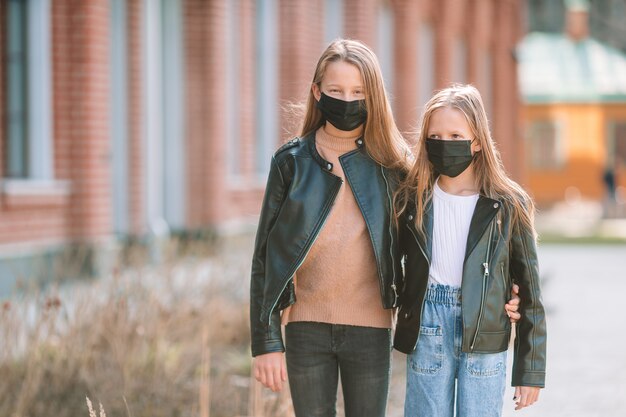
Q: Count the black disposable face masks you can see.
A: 2